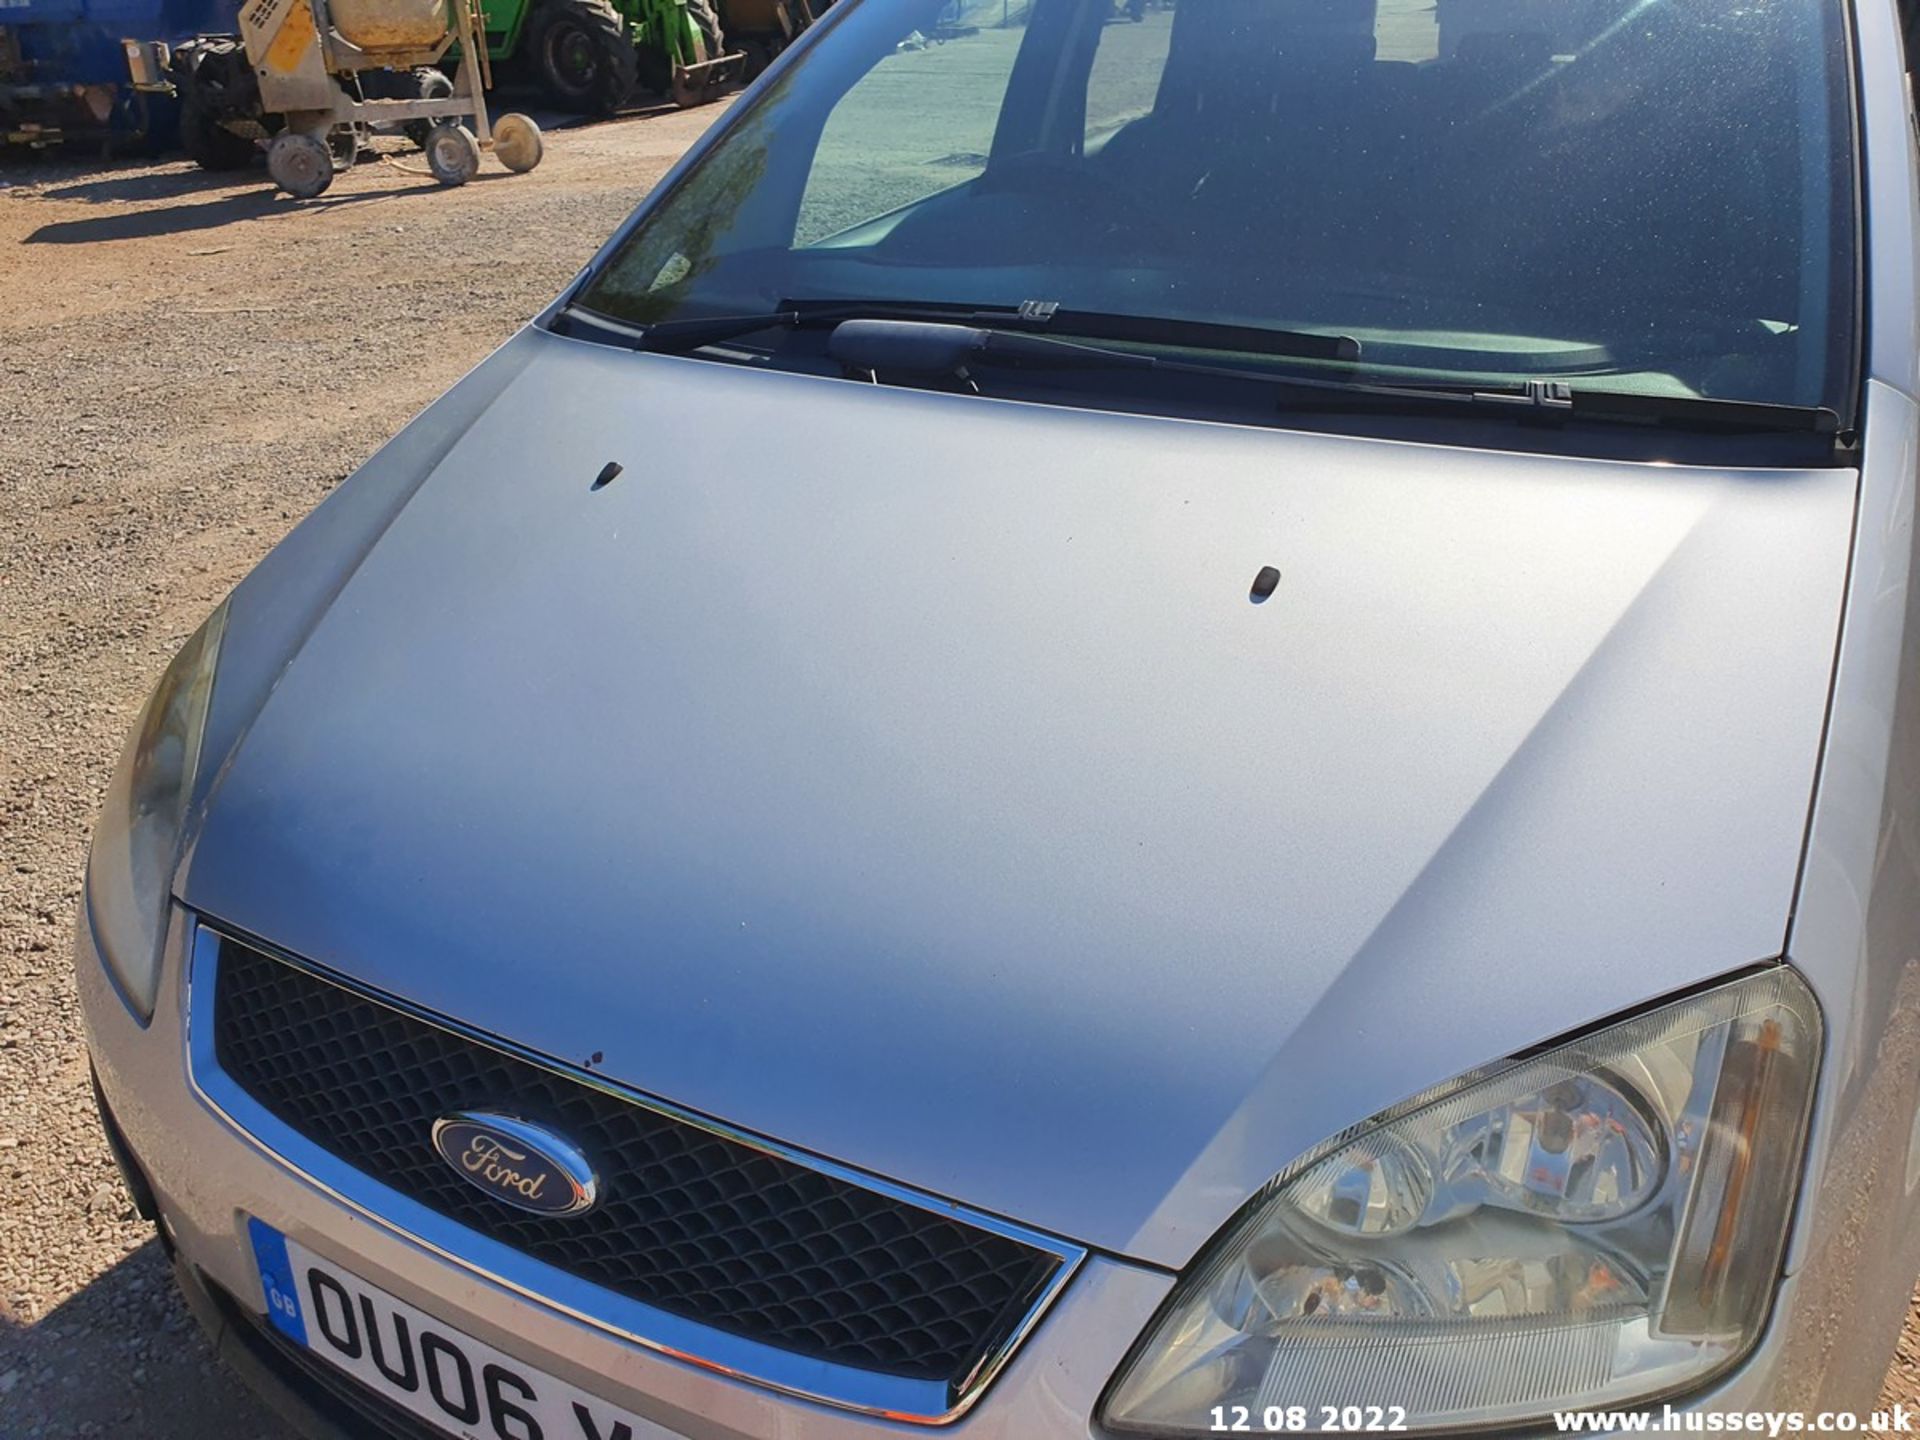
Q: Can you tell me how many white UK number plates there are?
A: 1